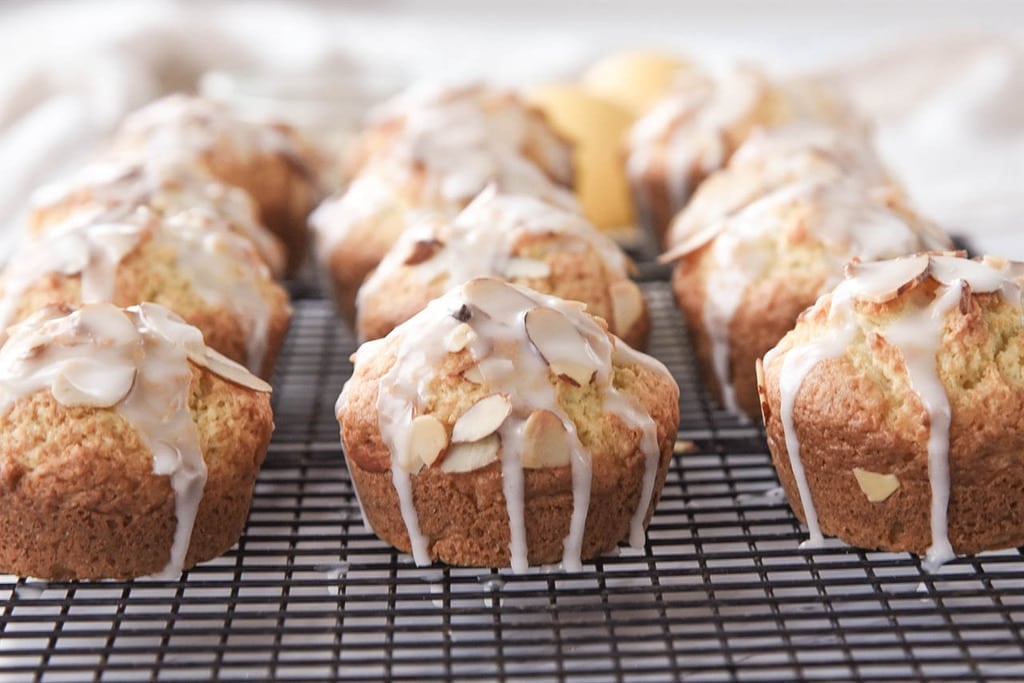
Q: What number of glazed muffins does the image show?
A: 12